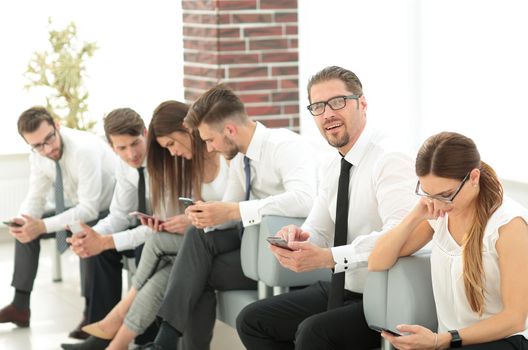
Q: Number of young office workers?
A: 6